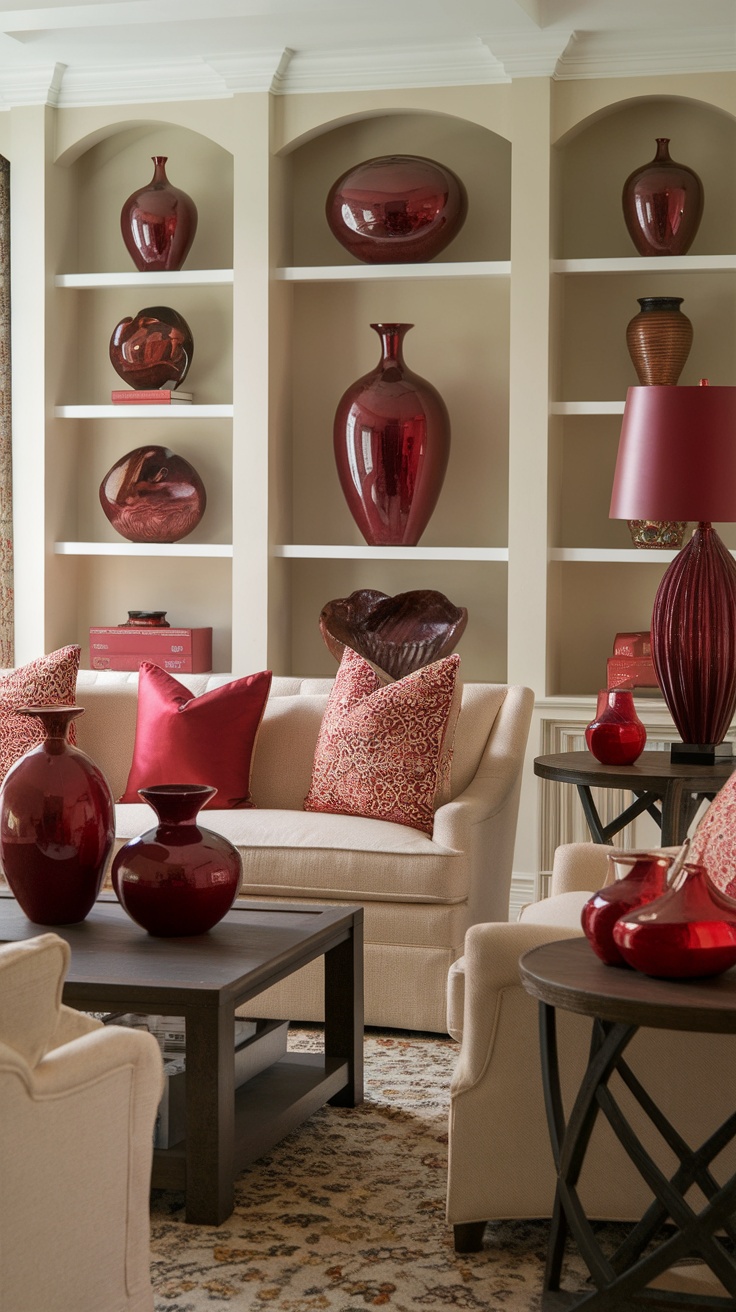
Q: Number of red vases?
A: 8